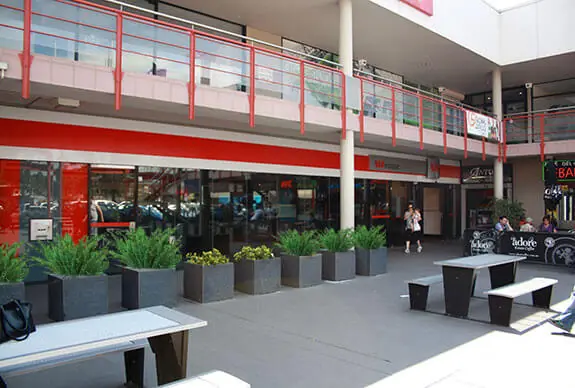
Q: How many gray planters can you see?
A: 8